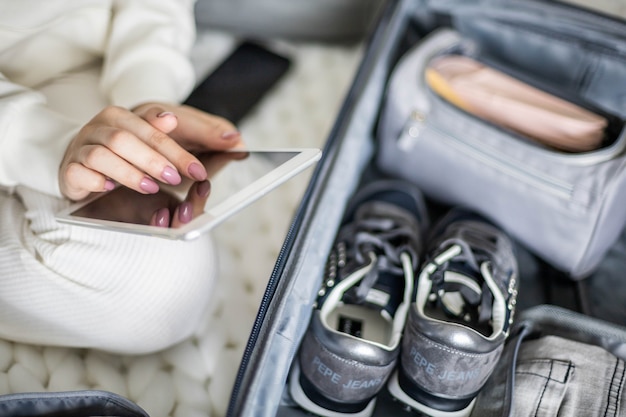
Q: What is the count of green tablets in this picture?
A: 0